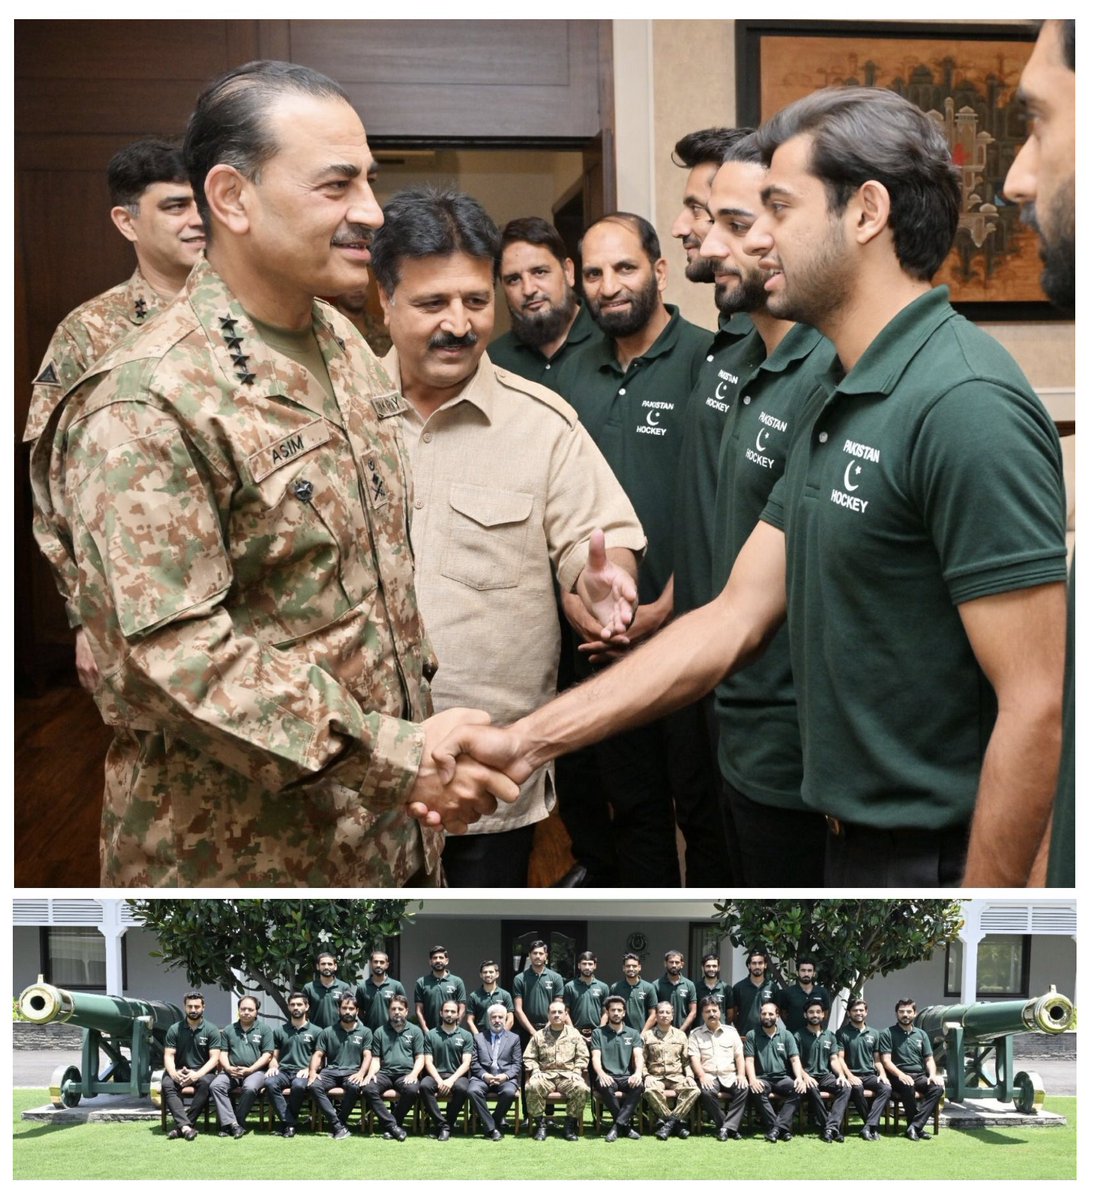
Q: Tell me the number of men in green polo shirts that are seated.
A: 11